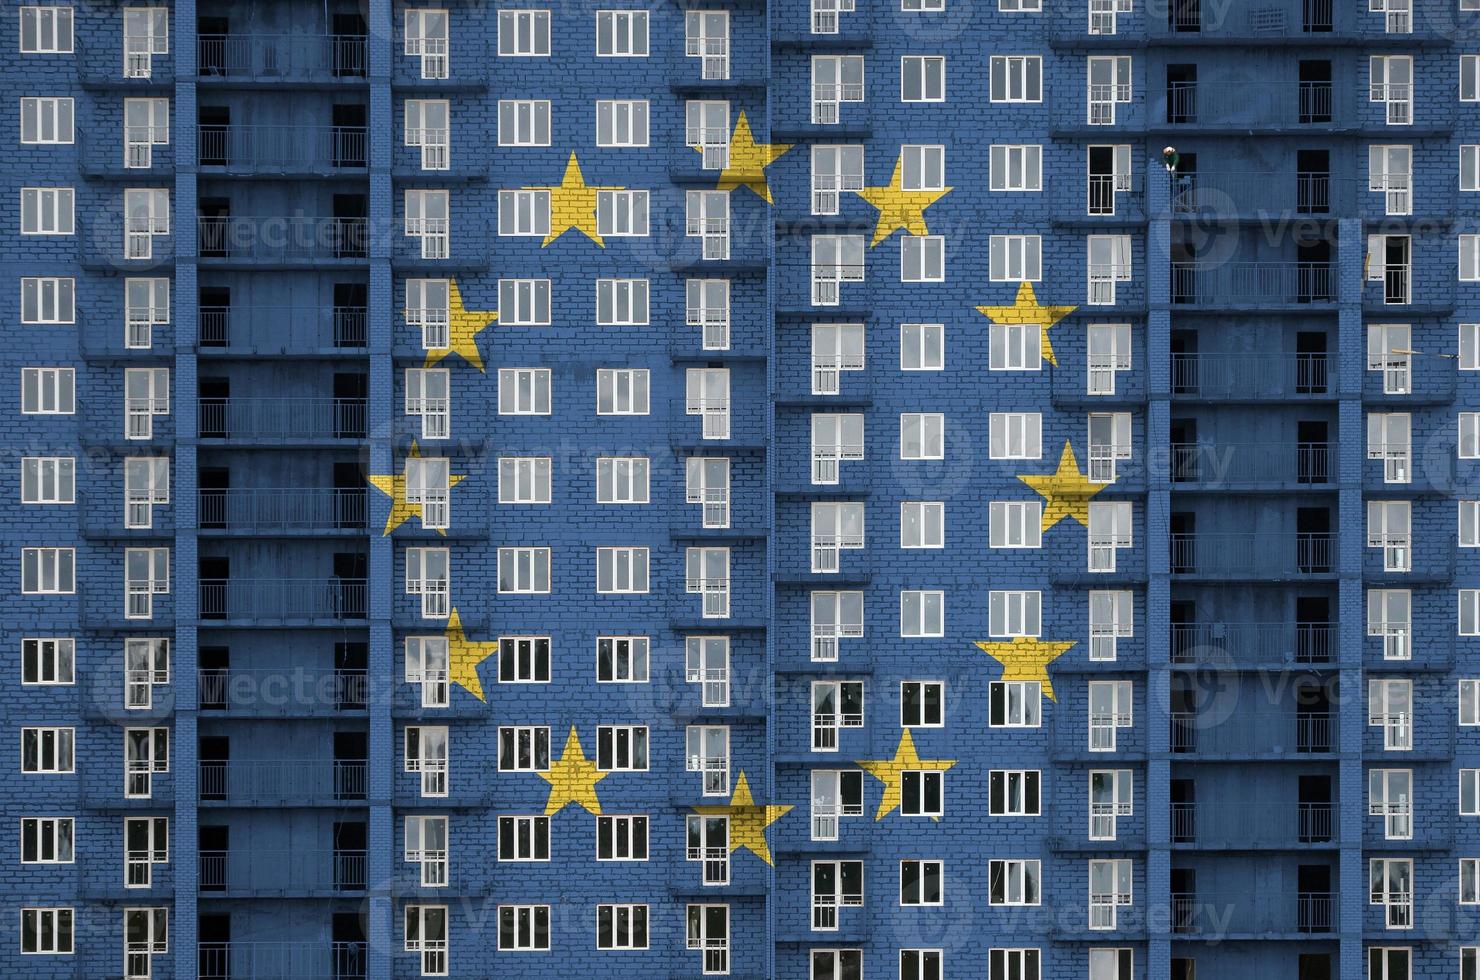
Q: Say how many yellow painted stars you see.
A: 12